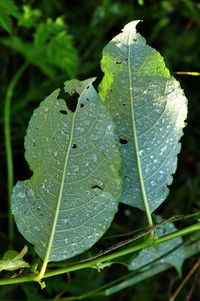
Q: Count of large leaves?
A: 2